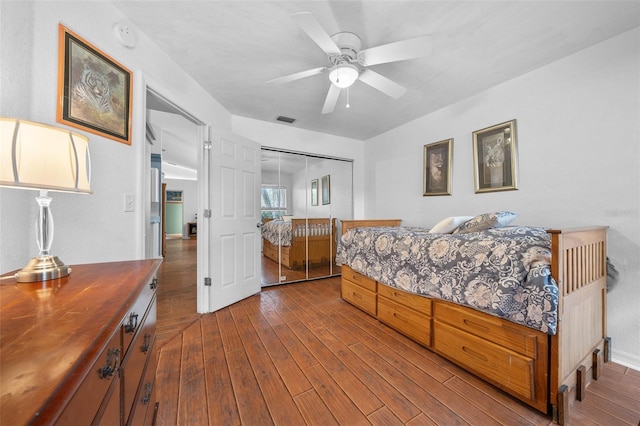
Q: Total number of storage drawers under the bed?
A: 6